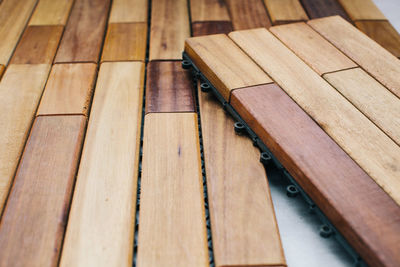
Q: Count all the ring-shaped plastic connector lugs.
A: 6